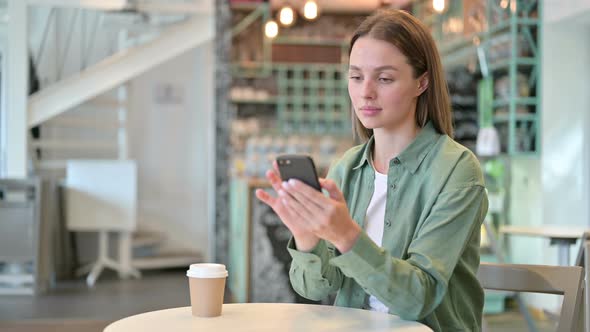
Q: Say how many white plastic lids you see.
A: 1